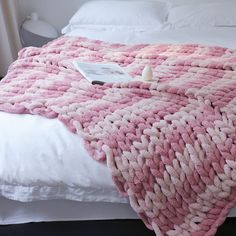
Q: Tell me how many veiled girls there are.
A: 0